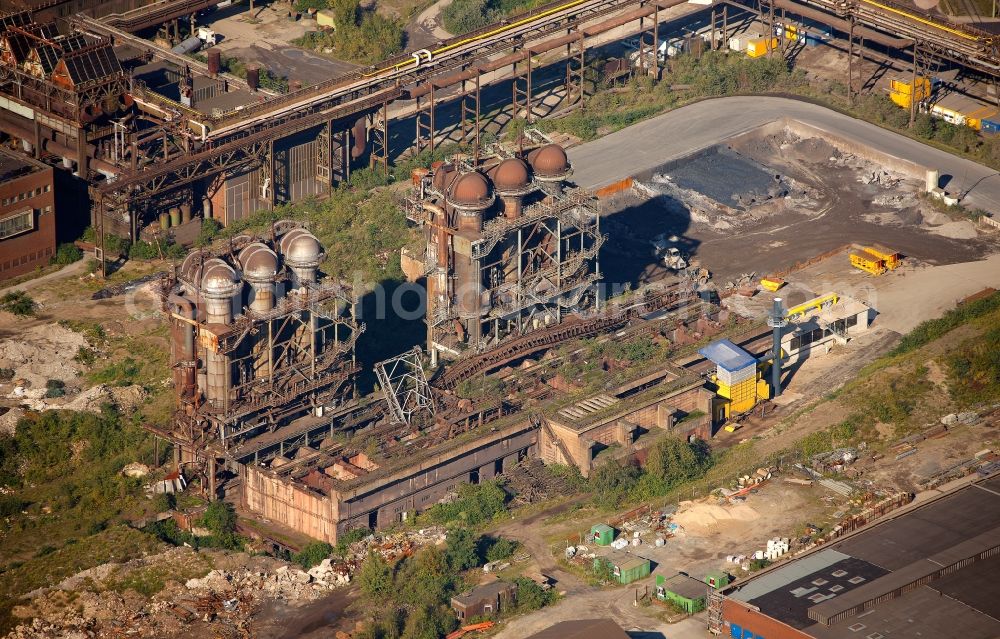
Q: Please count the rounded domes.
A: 6